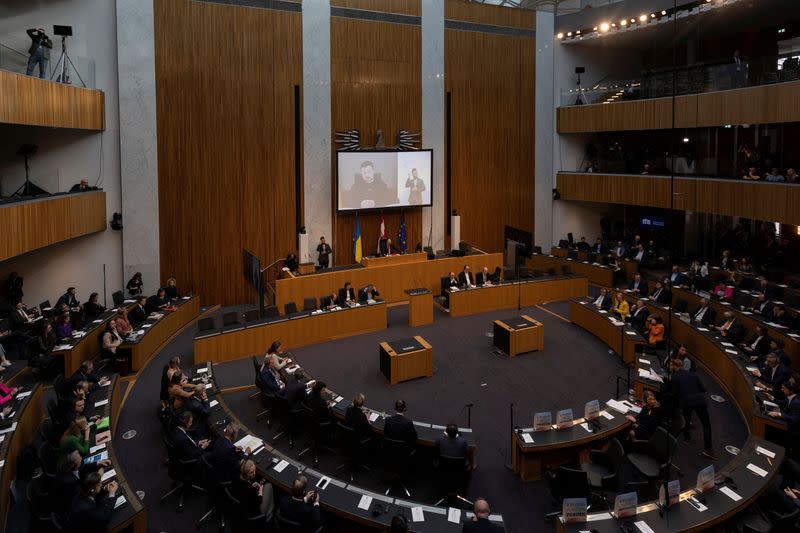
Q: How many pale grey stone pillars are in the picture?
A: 4